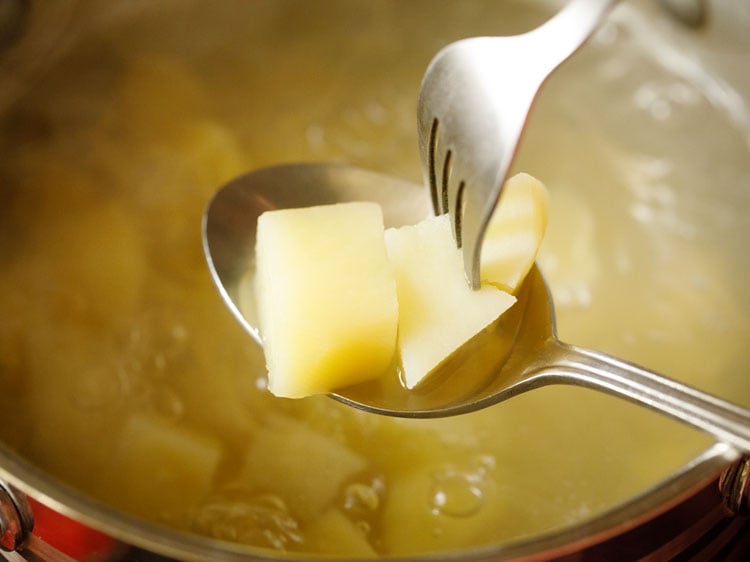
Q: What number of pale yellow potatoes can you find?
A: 3